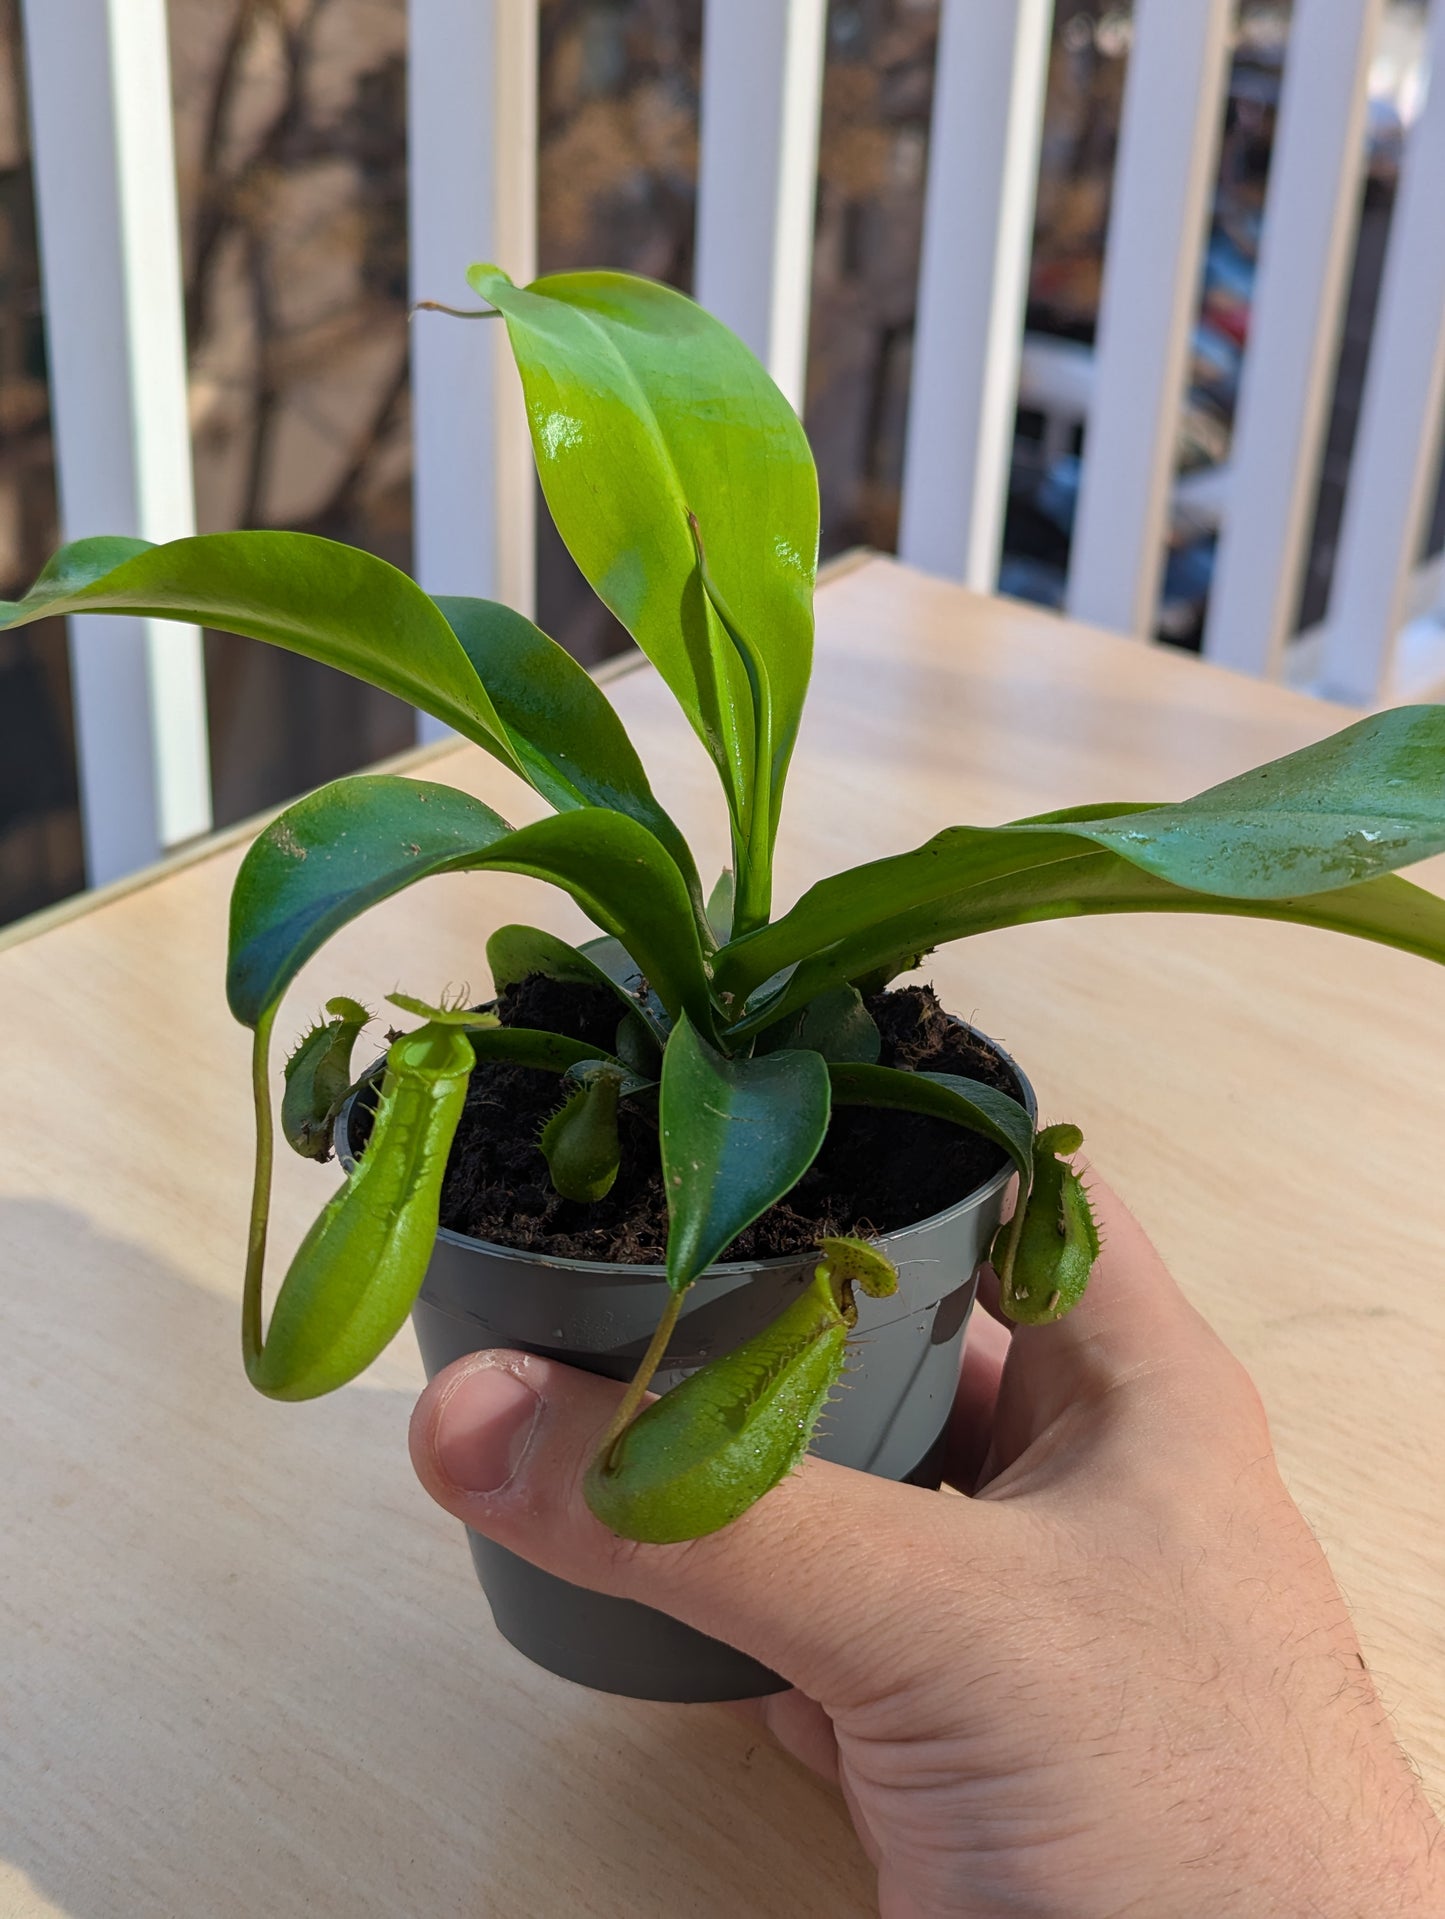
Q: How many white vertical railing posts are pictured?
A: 7